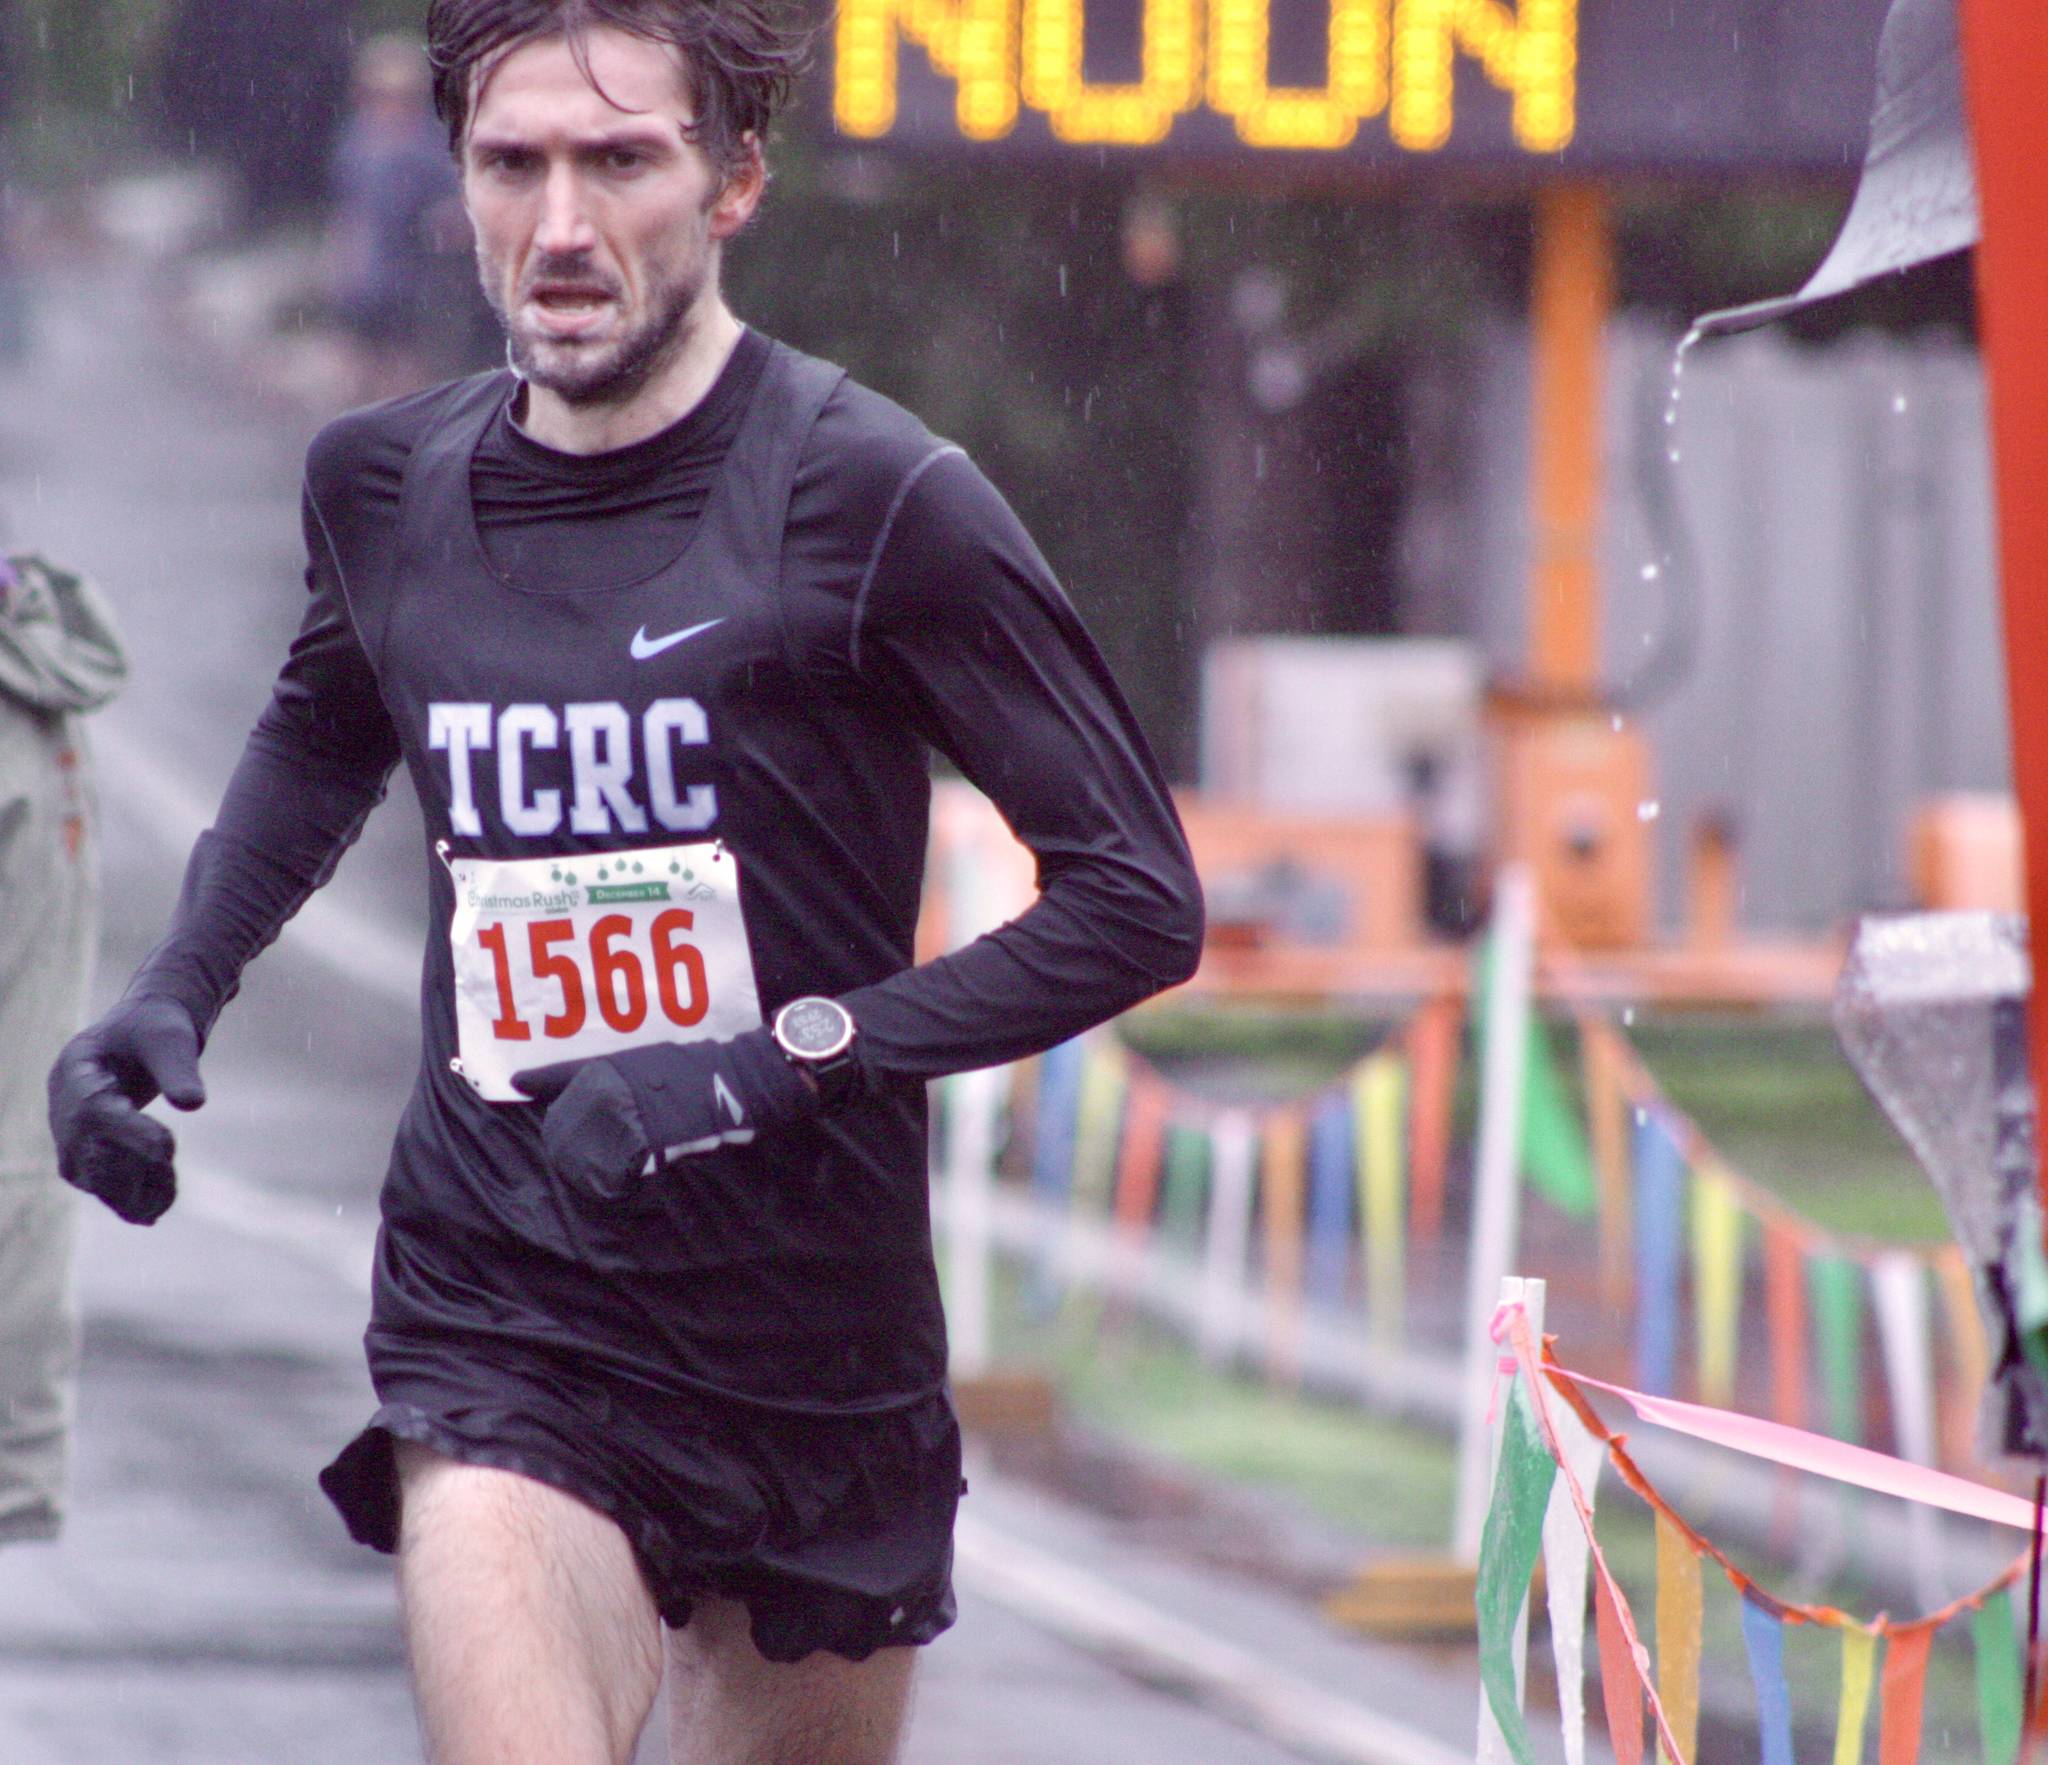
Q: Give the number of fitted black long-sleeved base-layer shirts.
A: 1